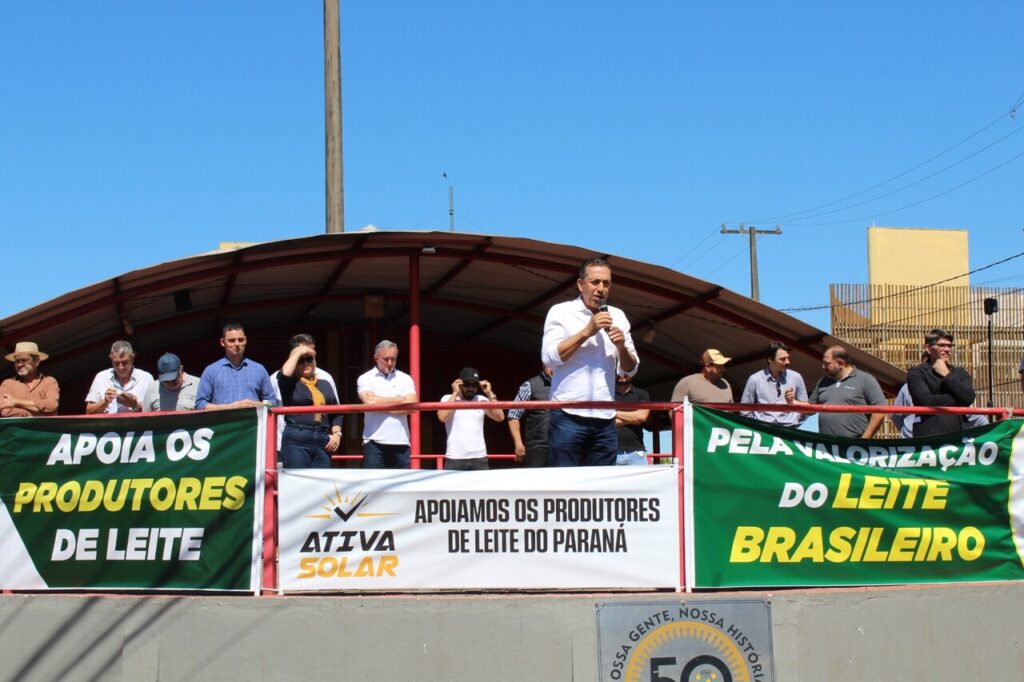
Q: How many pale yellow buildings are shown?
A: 1